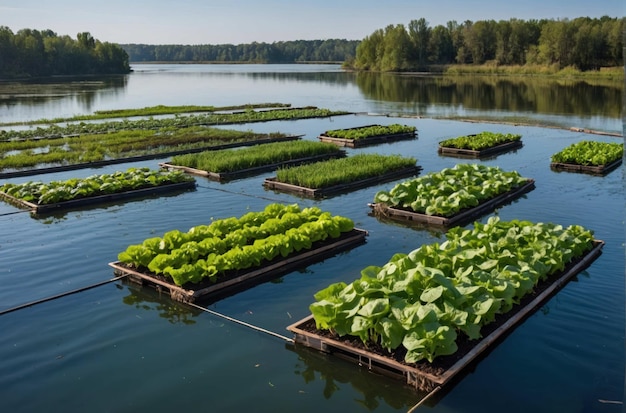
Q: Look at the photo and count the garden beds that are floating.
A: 12